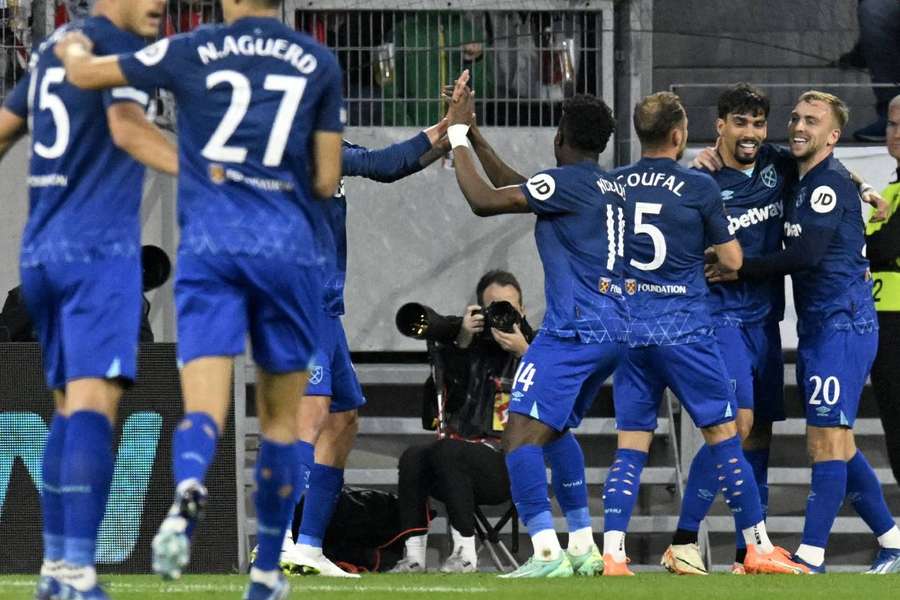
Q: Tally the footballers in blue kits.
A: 7